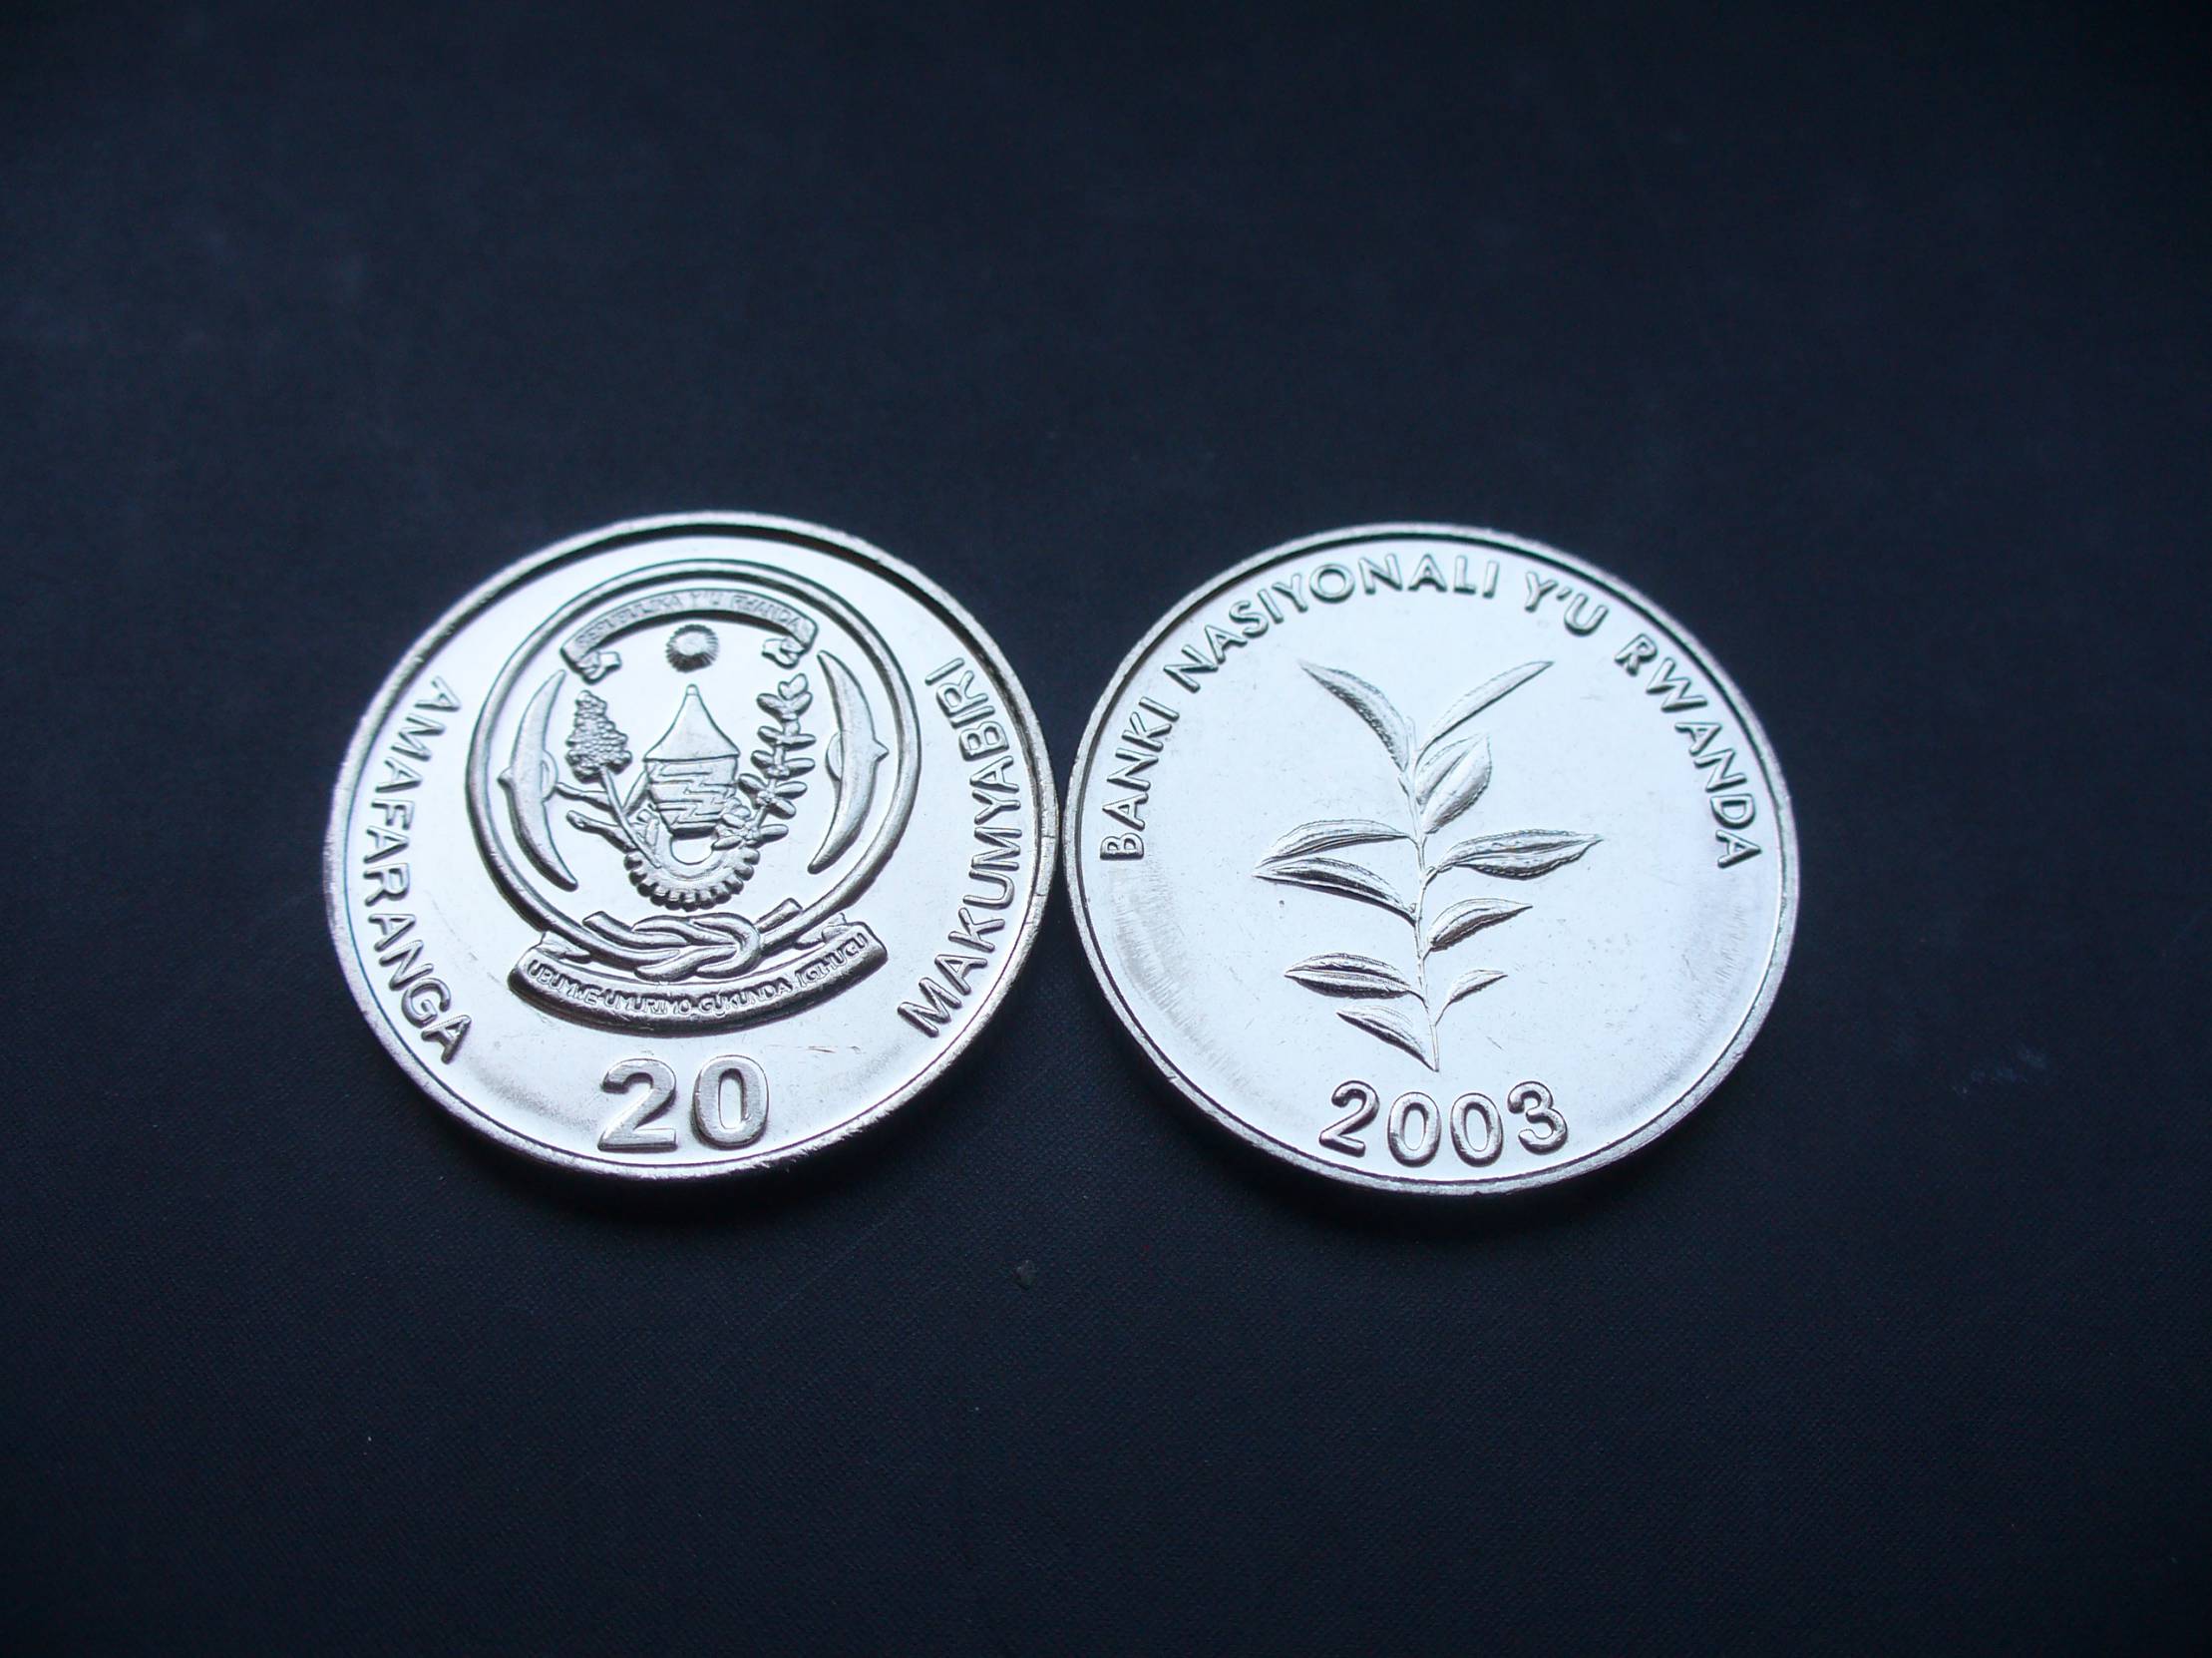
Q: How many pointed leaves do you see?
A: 10